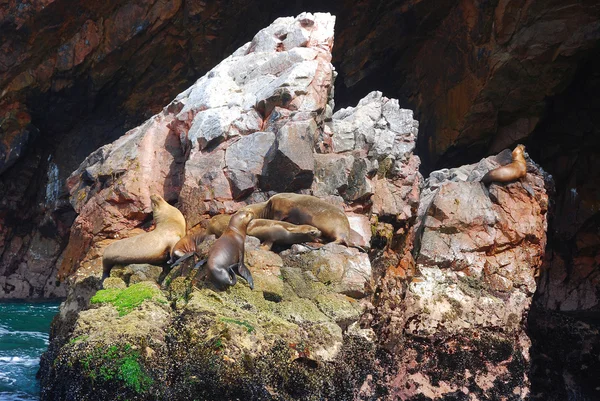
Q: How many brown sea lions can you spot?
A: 6